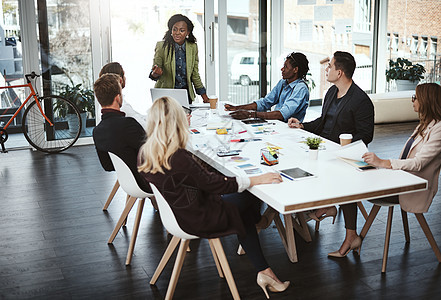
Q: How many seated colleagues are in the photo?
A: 6